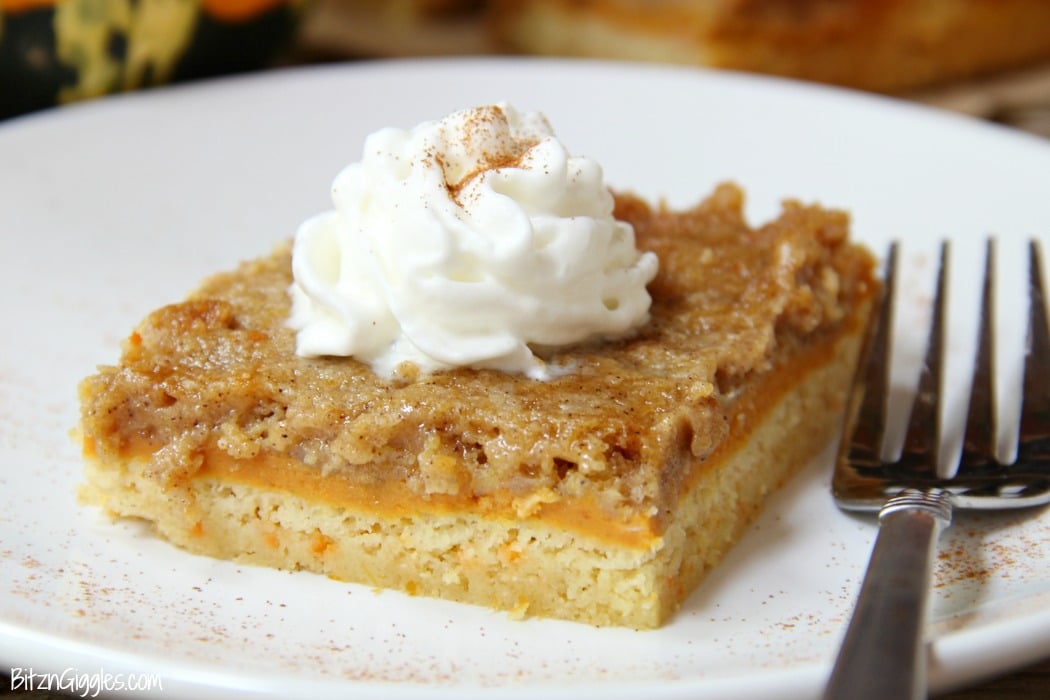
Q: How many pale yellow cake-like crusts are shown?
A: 1